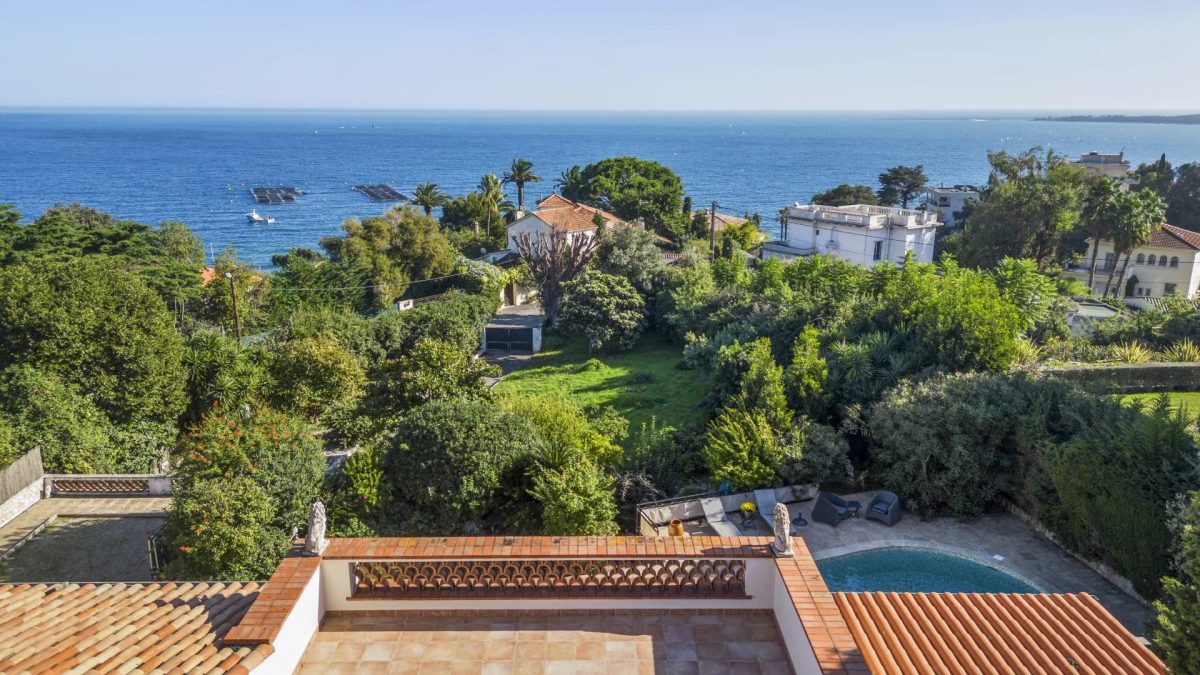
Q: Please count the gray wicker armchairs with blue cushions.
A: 2